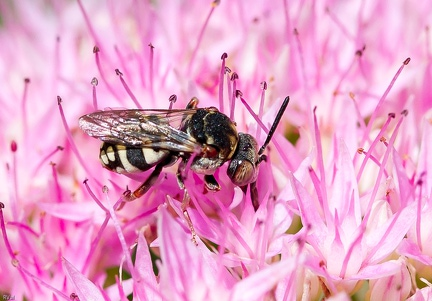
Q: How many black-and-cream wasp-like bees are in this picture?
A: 1